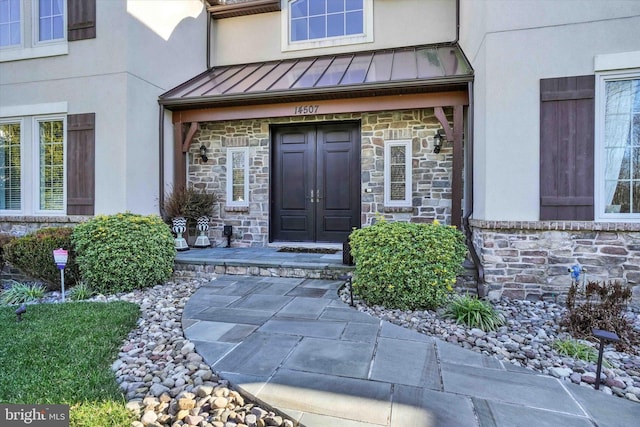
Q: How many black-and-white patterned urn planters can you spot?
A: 2